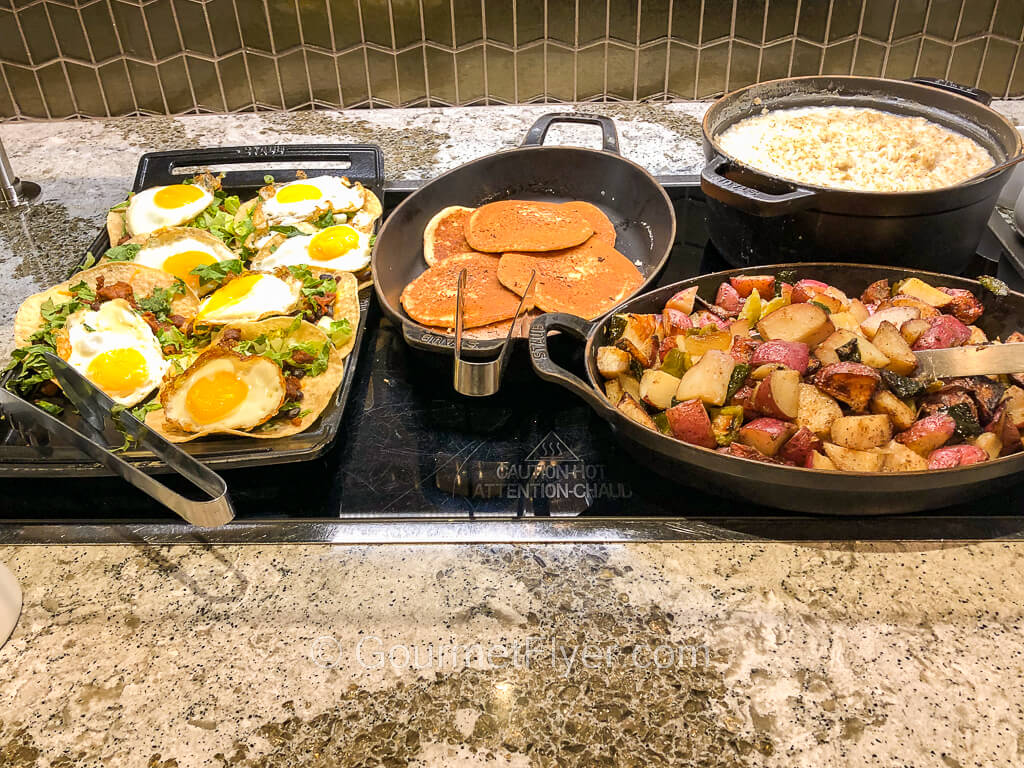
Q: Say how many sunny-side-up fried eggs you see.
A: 7